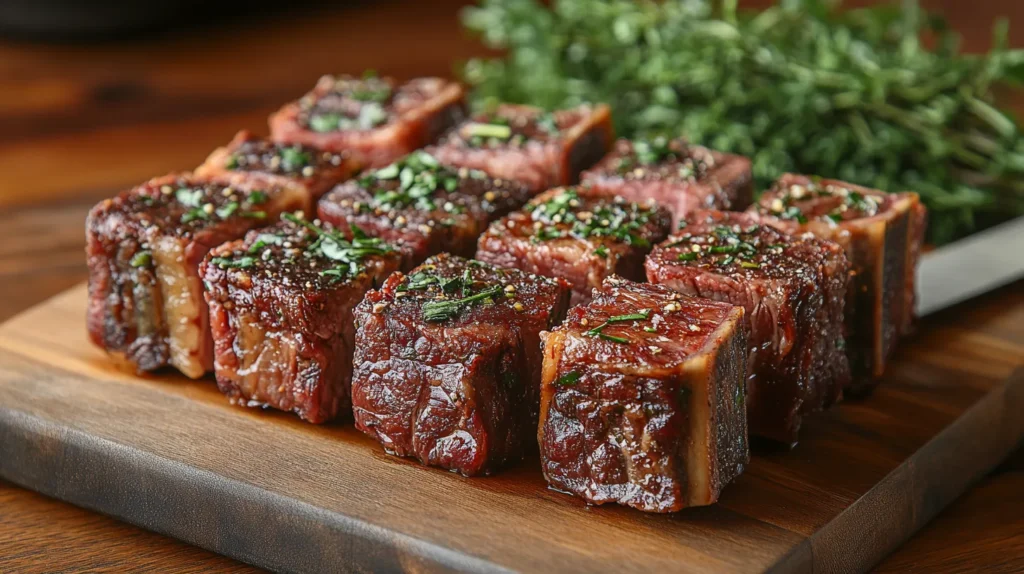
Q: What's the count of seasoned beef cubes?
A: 12